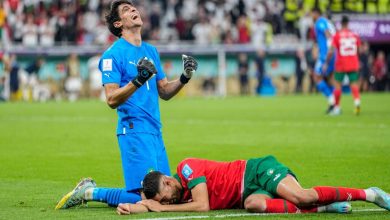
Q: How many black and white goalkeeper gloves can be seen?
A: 2